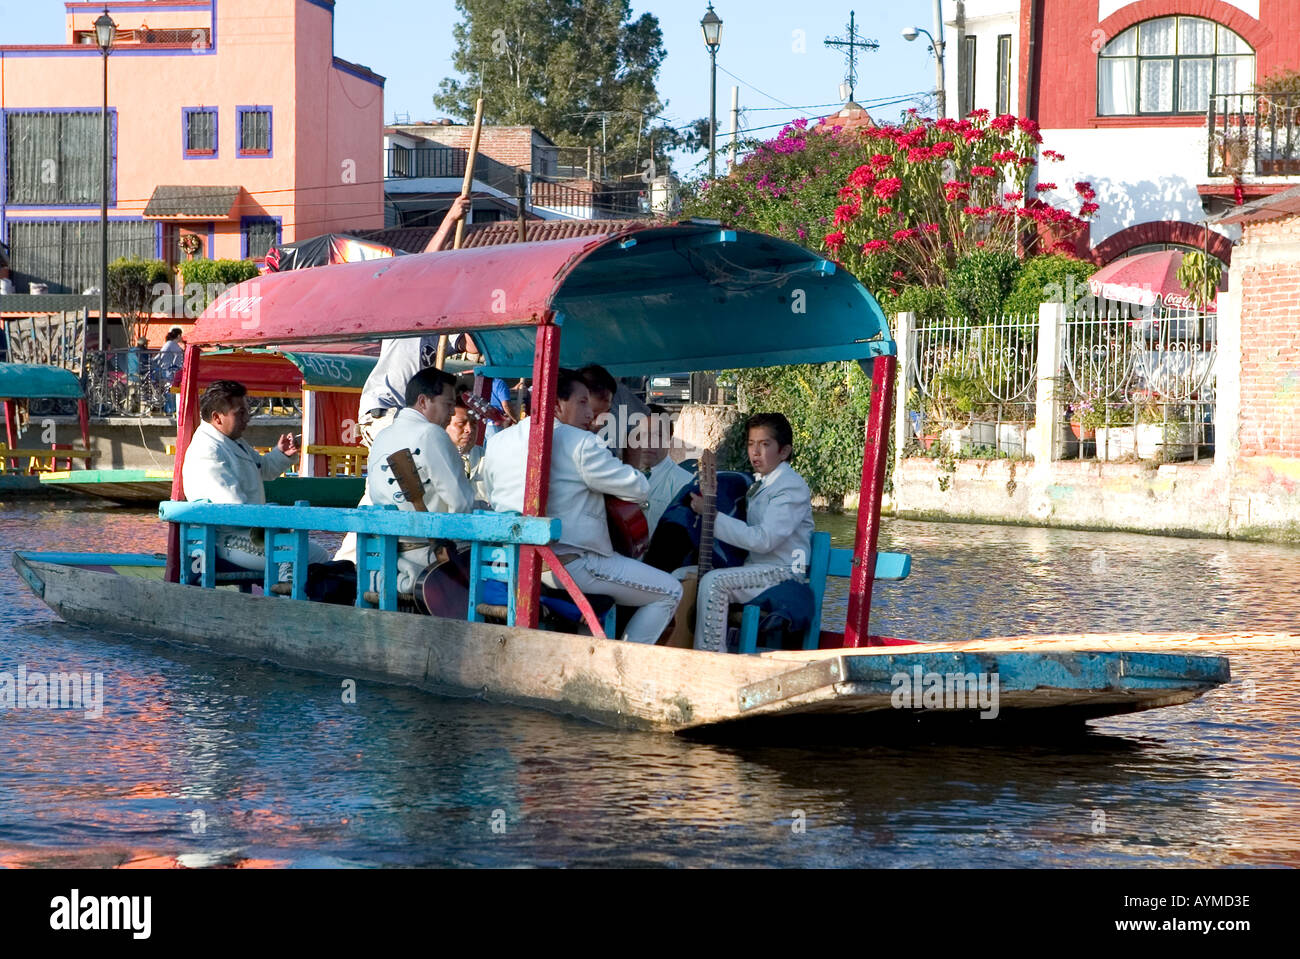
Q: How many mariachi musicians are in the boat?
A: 7